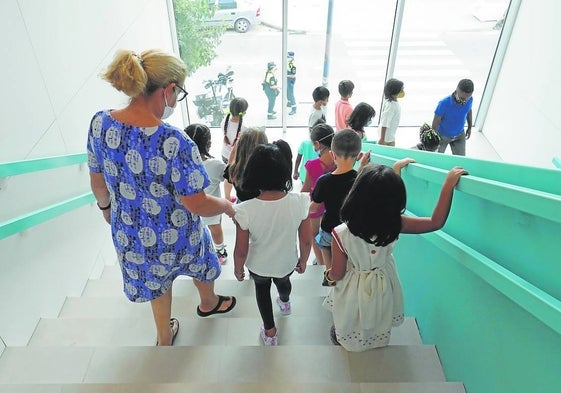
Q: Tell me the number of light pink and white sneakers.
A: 2